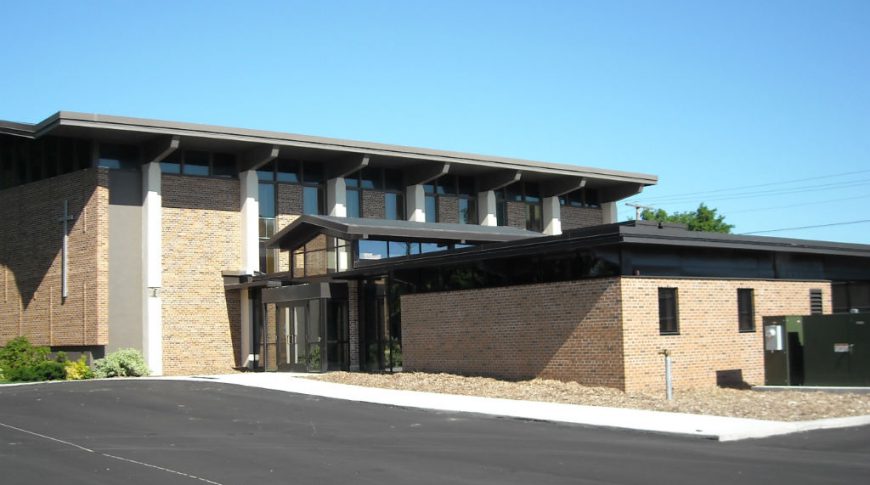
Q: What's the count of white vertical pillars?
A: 7